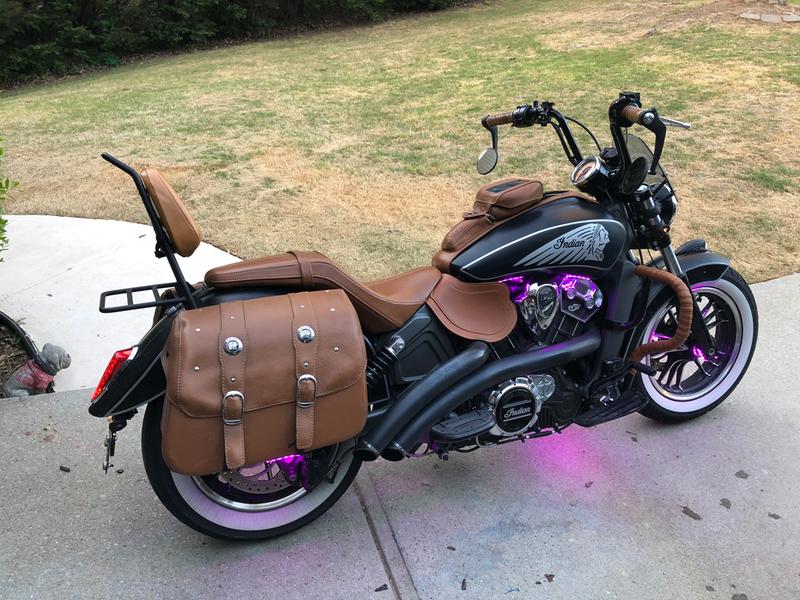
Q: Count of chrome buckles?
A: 2